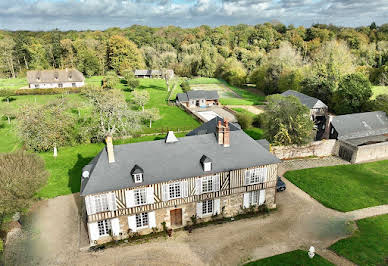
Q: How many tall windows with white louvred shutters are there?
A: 9